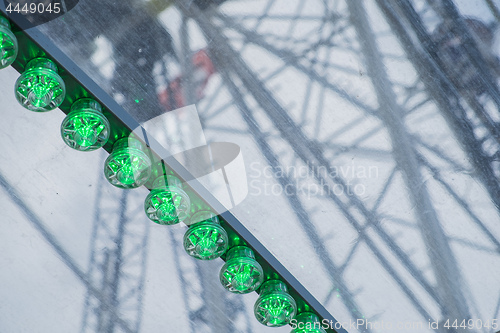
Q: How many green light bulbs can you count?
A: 9